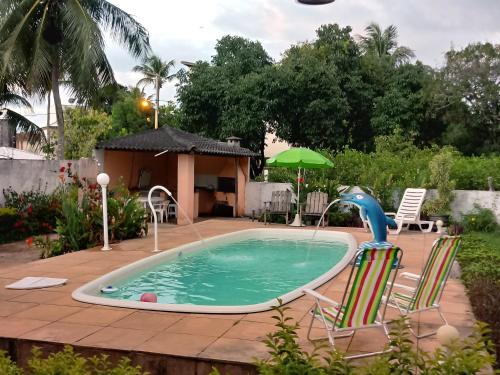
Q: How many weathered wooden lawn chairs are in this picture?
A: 2